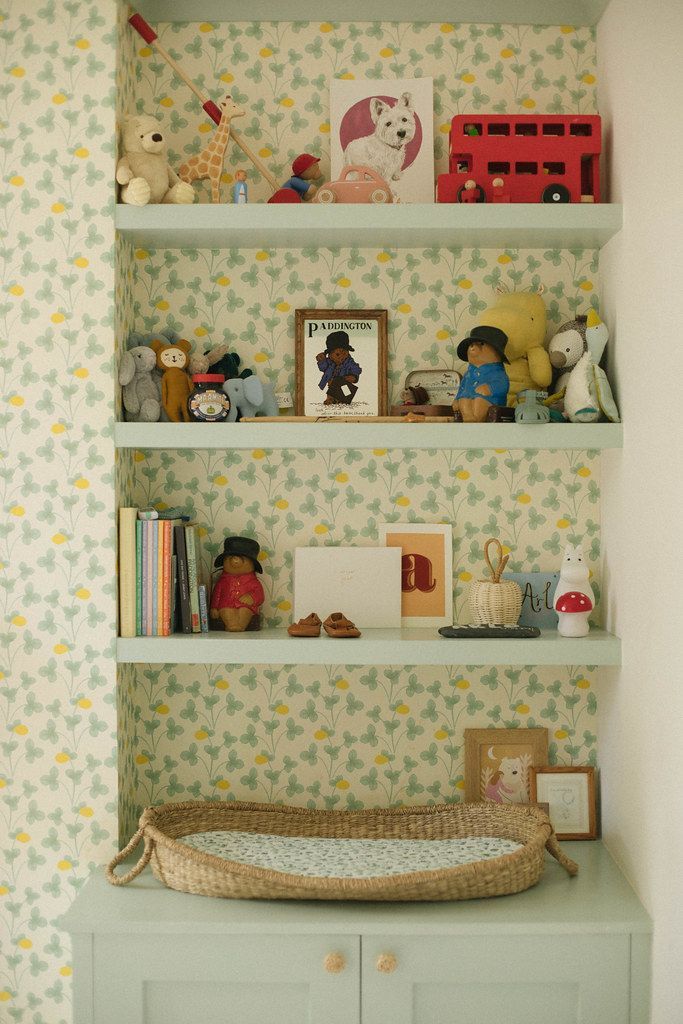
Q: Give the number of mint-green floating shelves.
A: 3